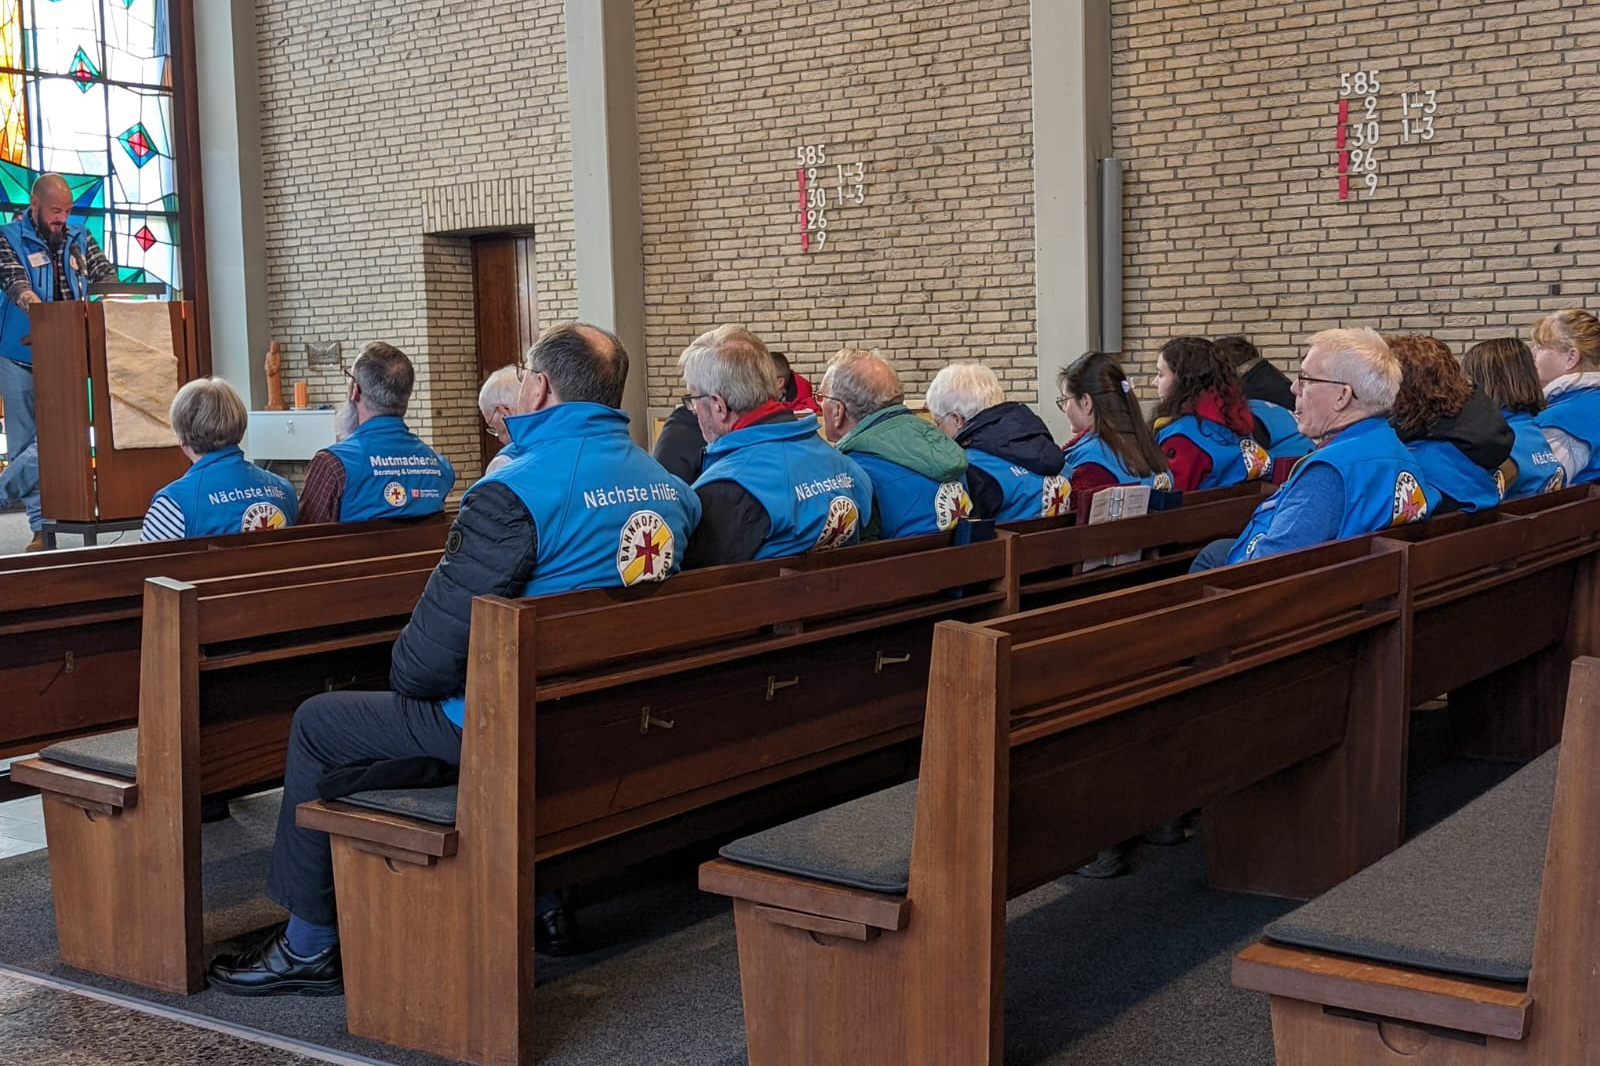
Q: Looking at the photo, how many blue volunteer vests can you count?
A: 15